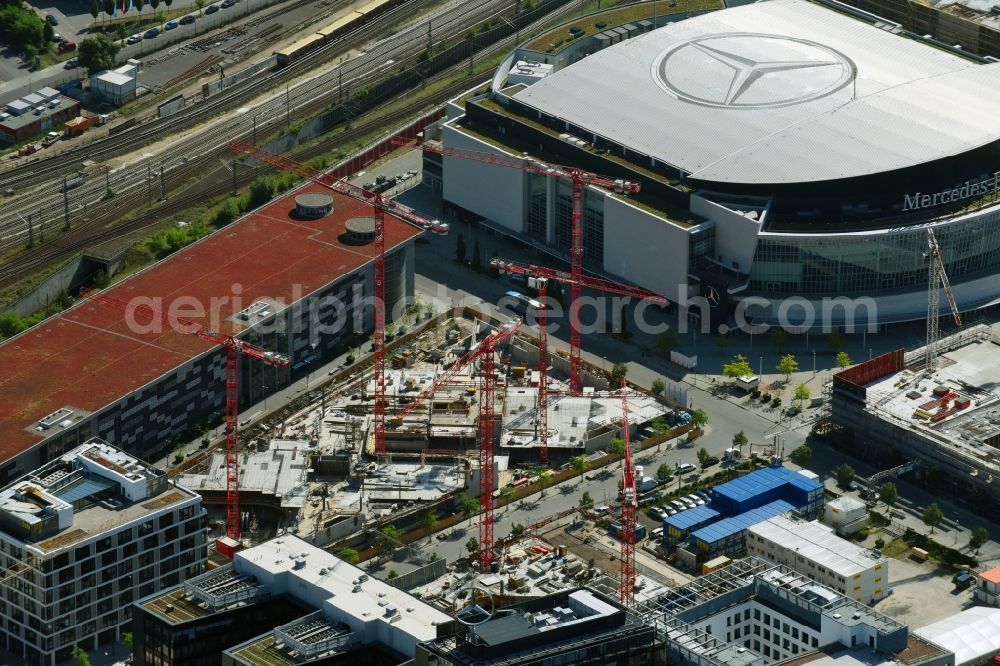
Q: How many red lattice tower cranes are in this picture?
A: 6